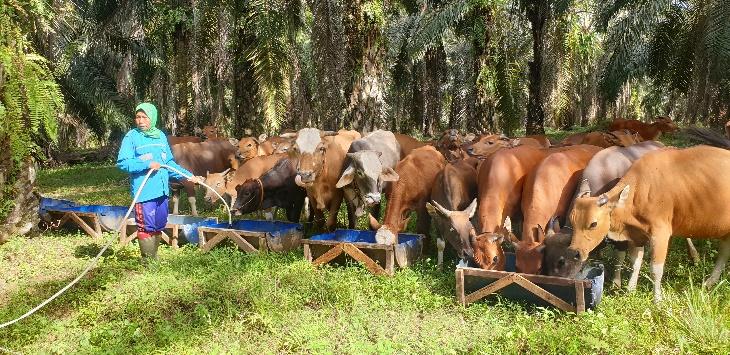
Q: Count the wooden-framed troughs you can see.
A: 5